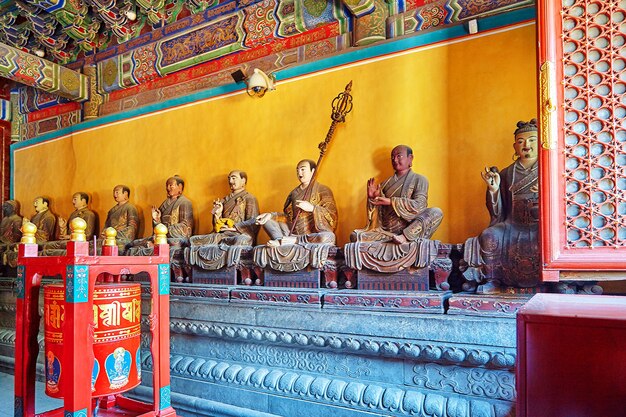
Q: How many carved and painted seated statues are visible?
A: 9